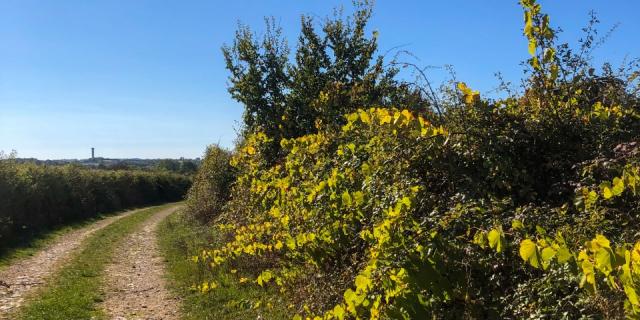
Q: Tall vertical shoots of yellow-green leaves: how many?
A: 1